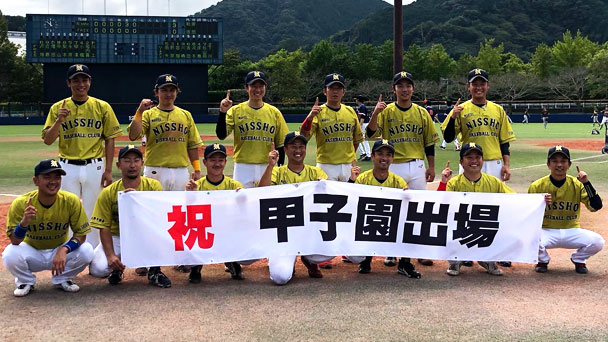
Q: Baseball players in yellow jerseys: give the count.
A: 13